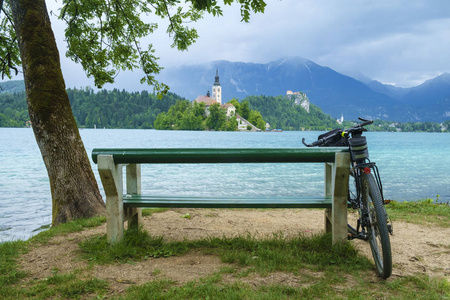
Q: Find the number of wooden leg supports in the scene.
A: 4